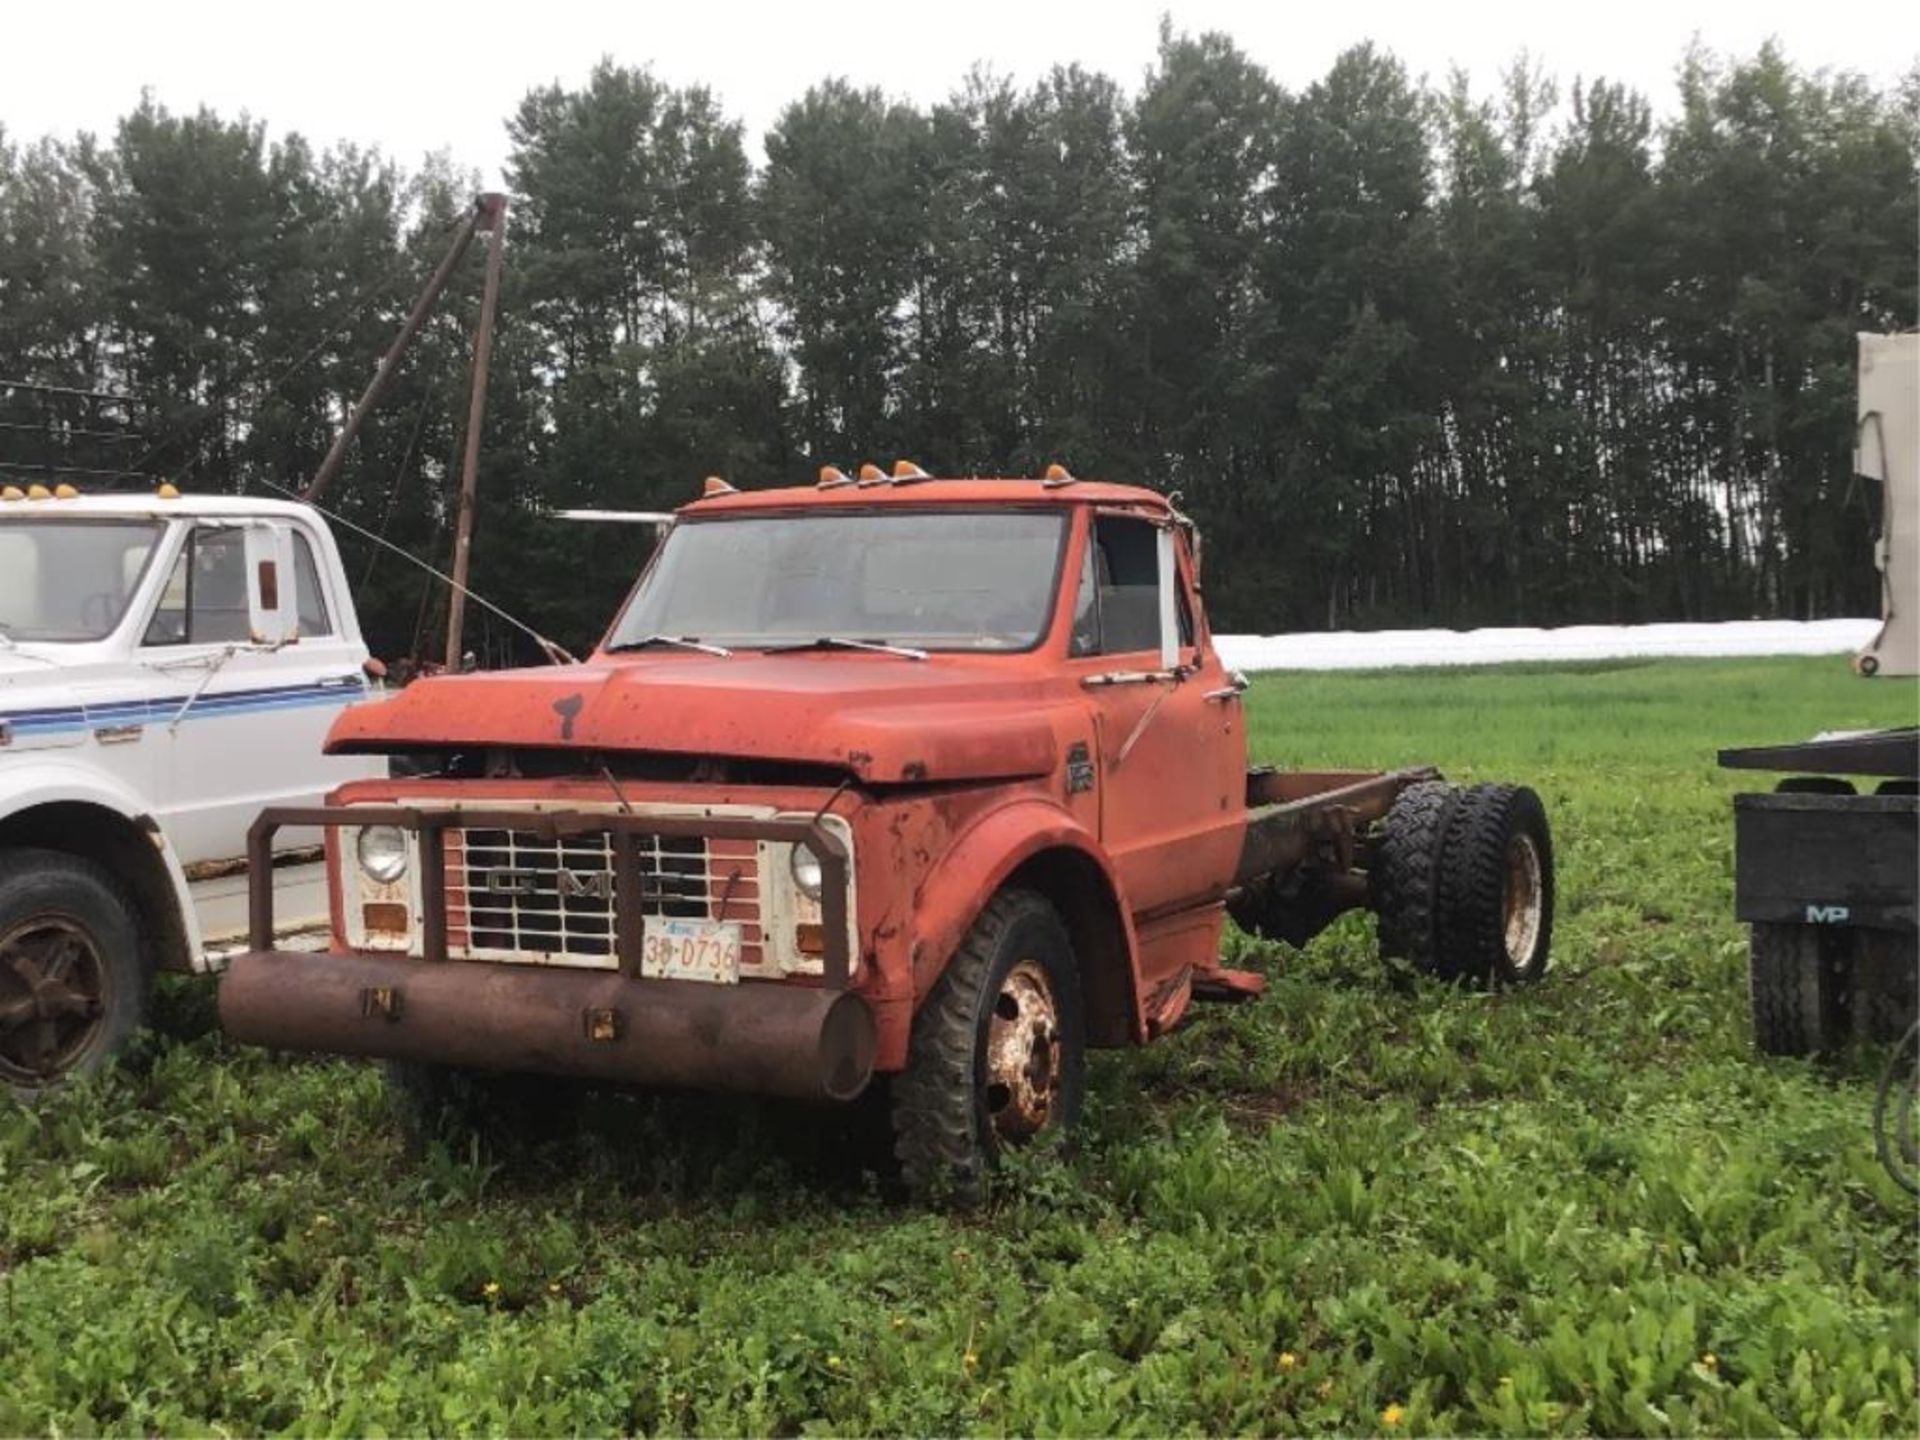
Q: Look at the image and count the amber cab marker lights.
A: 9